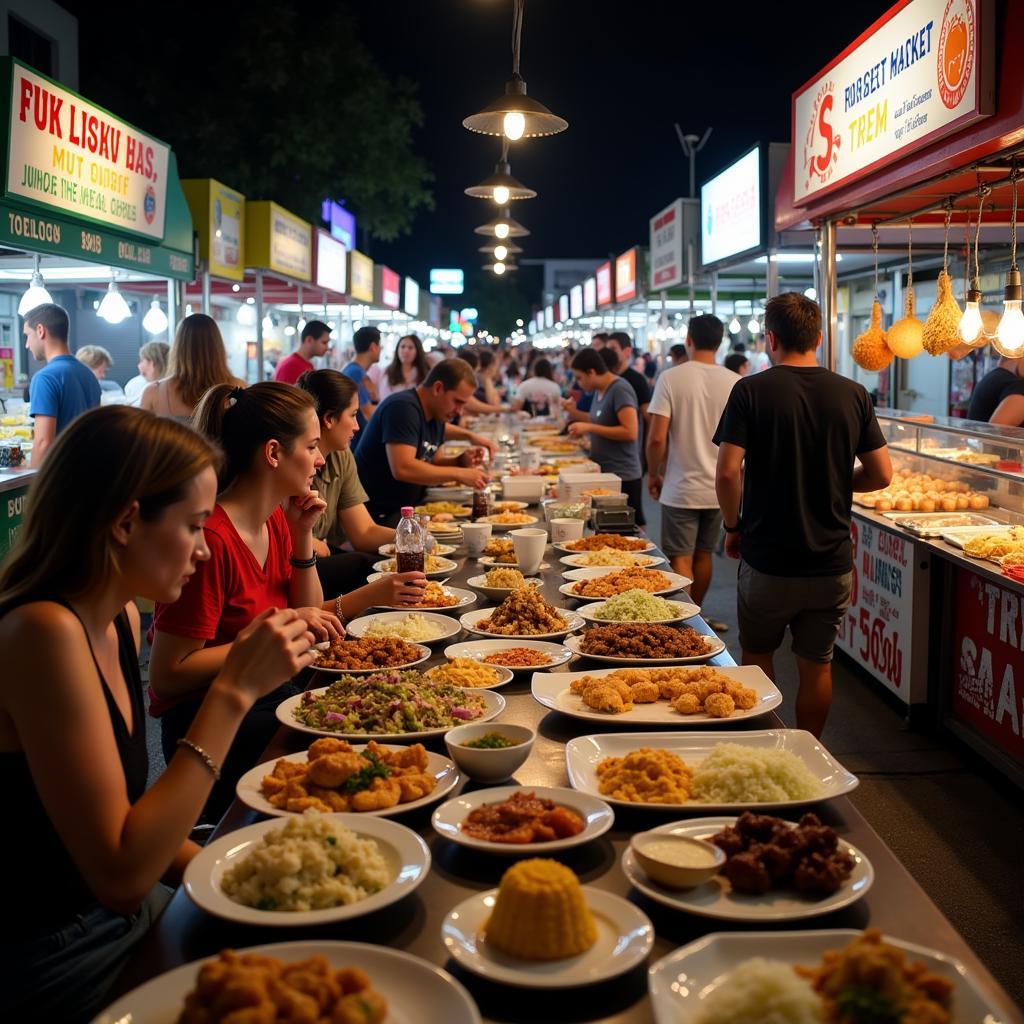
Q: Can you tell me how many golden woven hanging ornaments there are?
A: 3